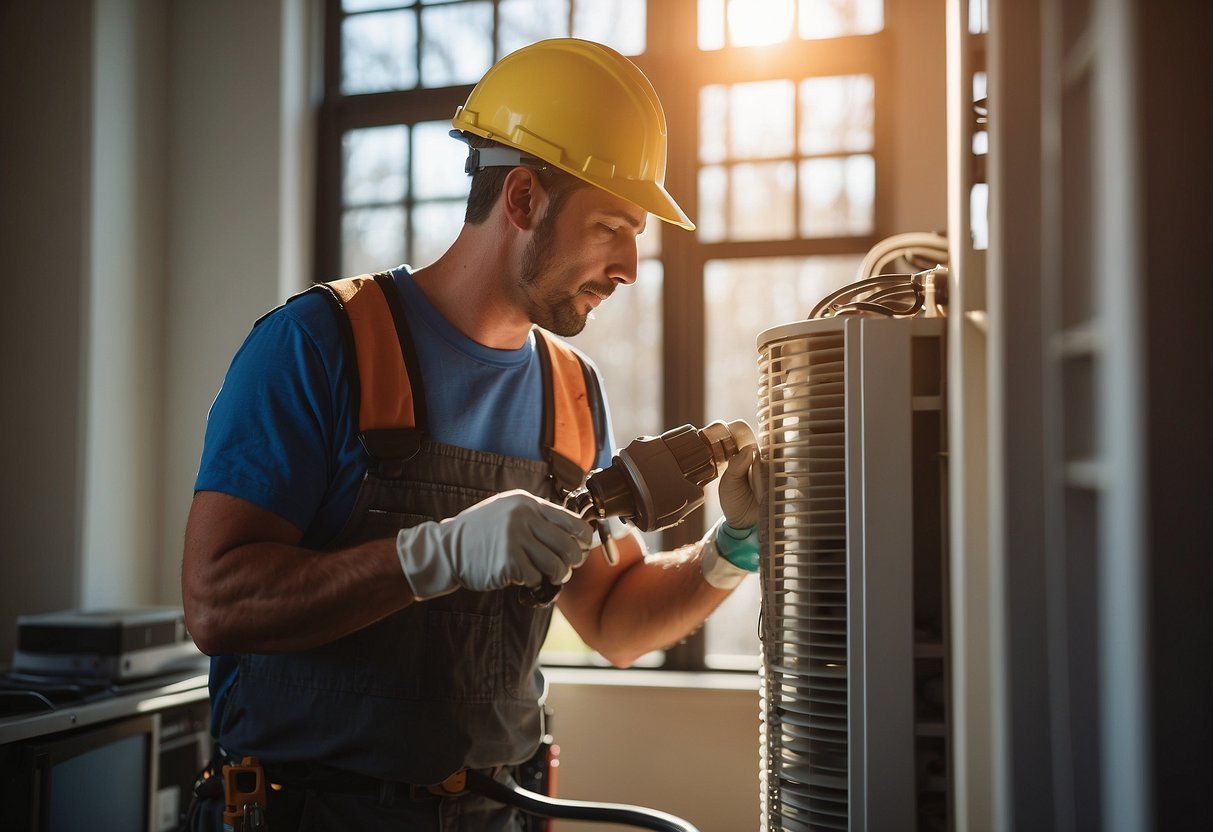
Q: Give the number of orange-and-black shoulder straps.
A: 2